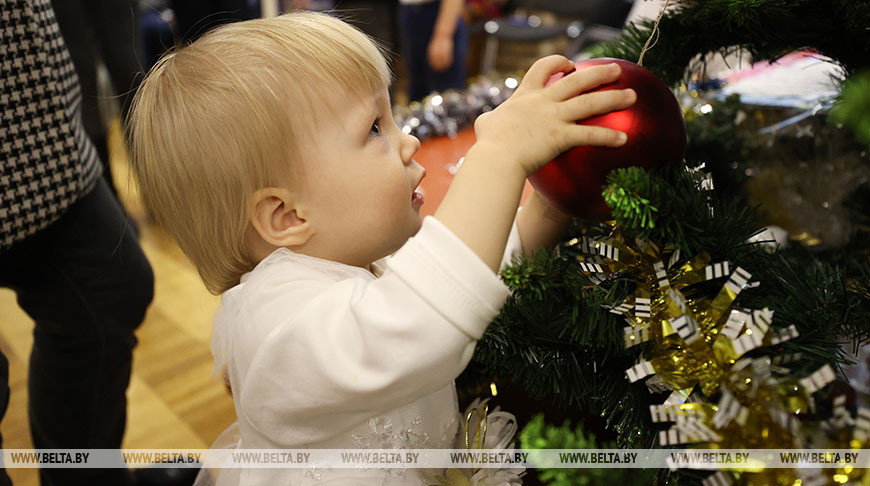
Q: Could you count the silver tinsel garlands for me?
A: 1